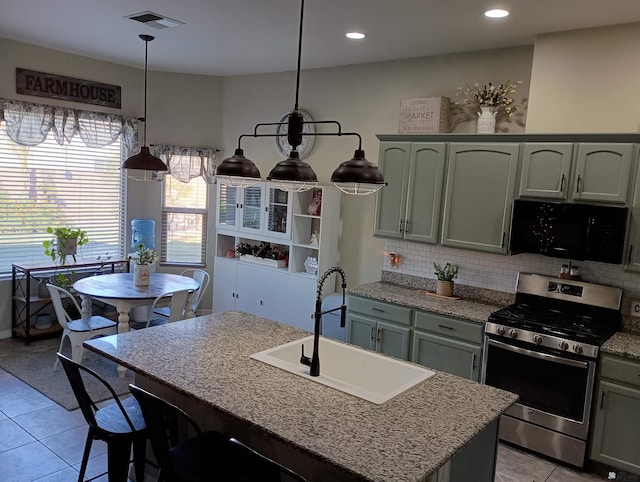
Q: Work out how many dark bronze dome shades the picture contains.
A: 4